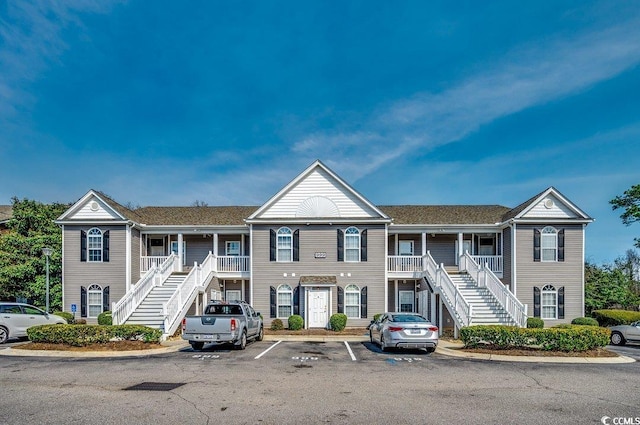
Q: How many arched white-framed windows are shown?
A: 8